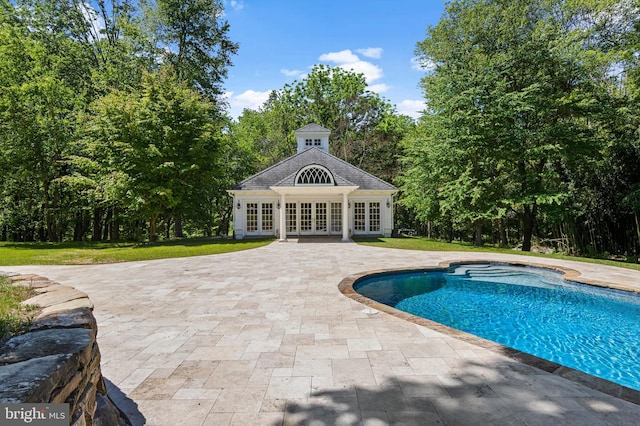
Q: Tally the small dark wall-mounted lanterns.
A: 4